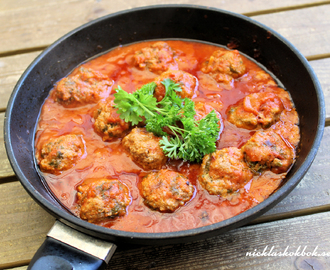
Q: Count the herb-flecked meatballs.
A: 13